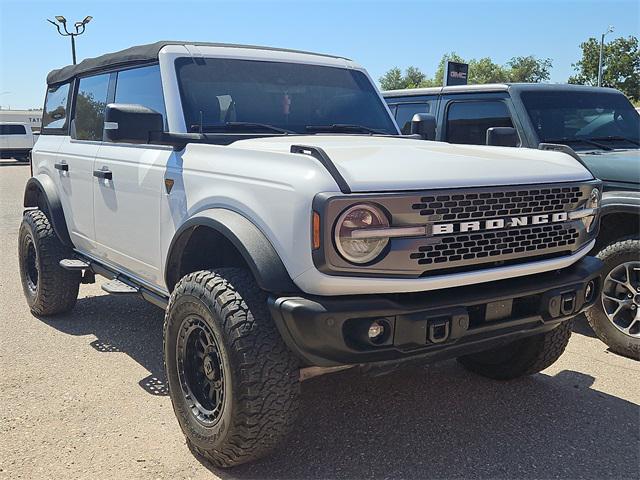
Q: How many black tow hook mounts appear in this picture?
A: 2